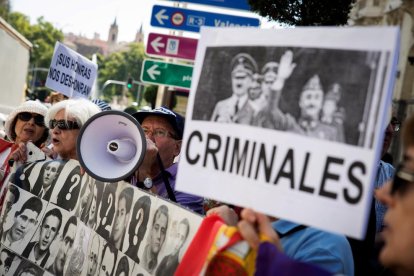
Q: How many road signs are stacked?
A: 4